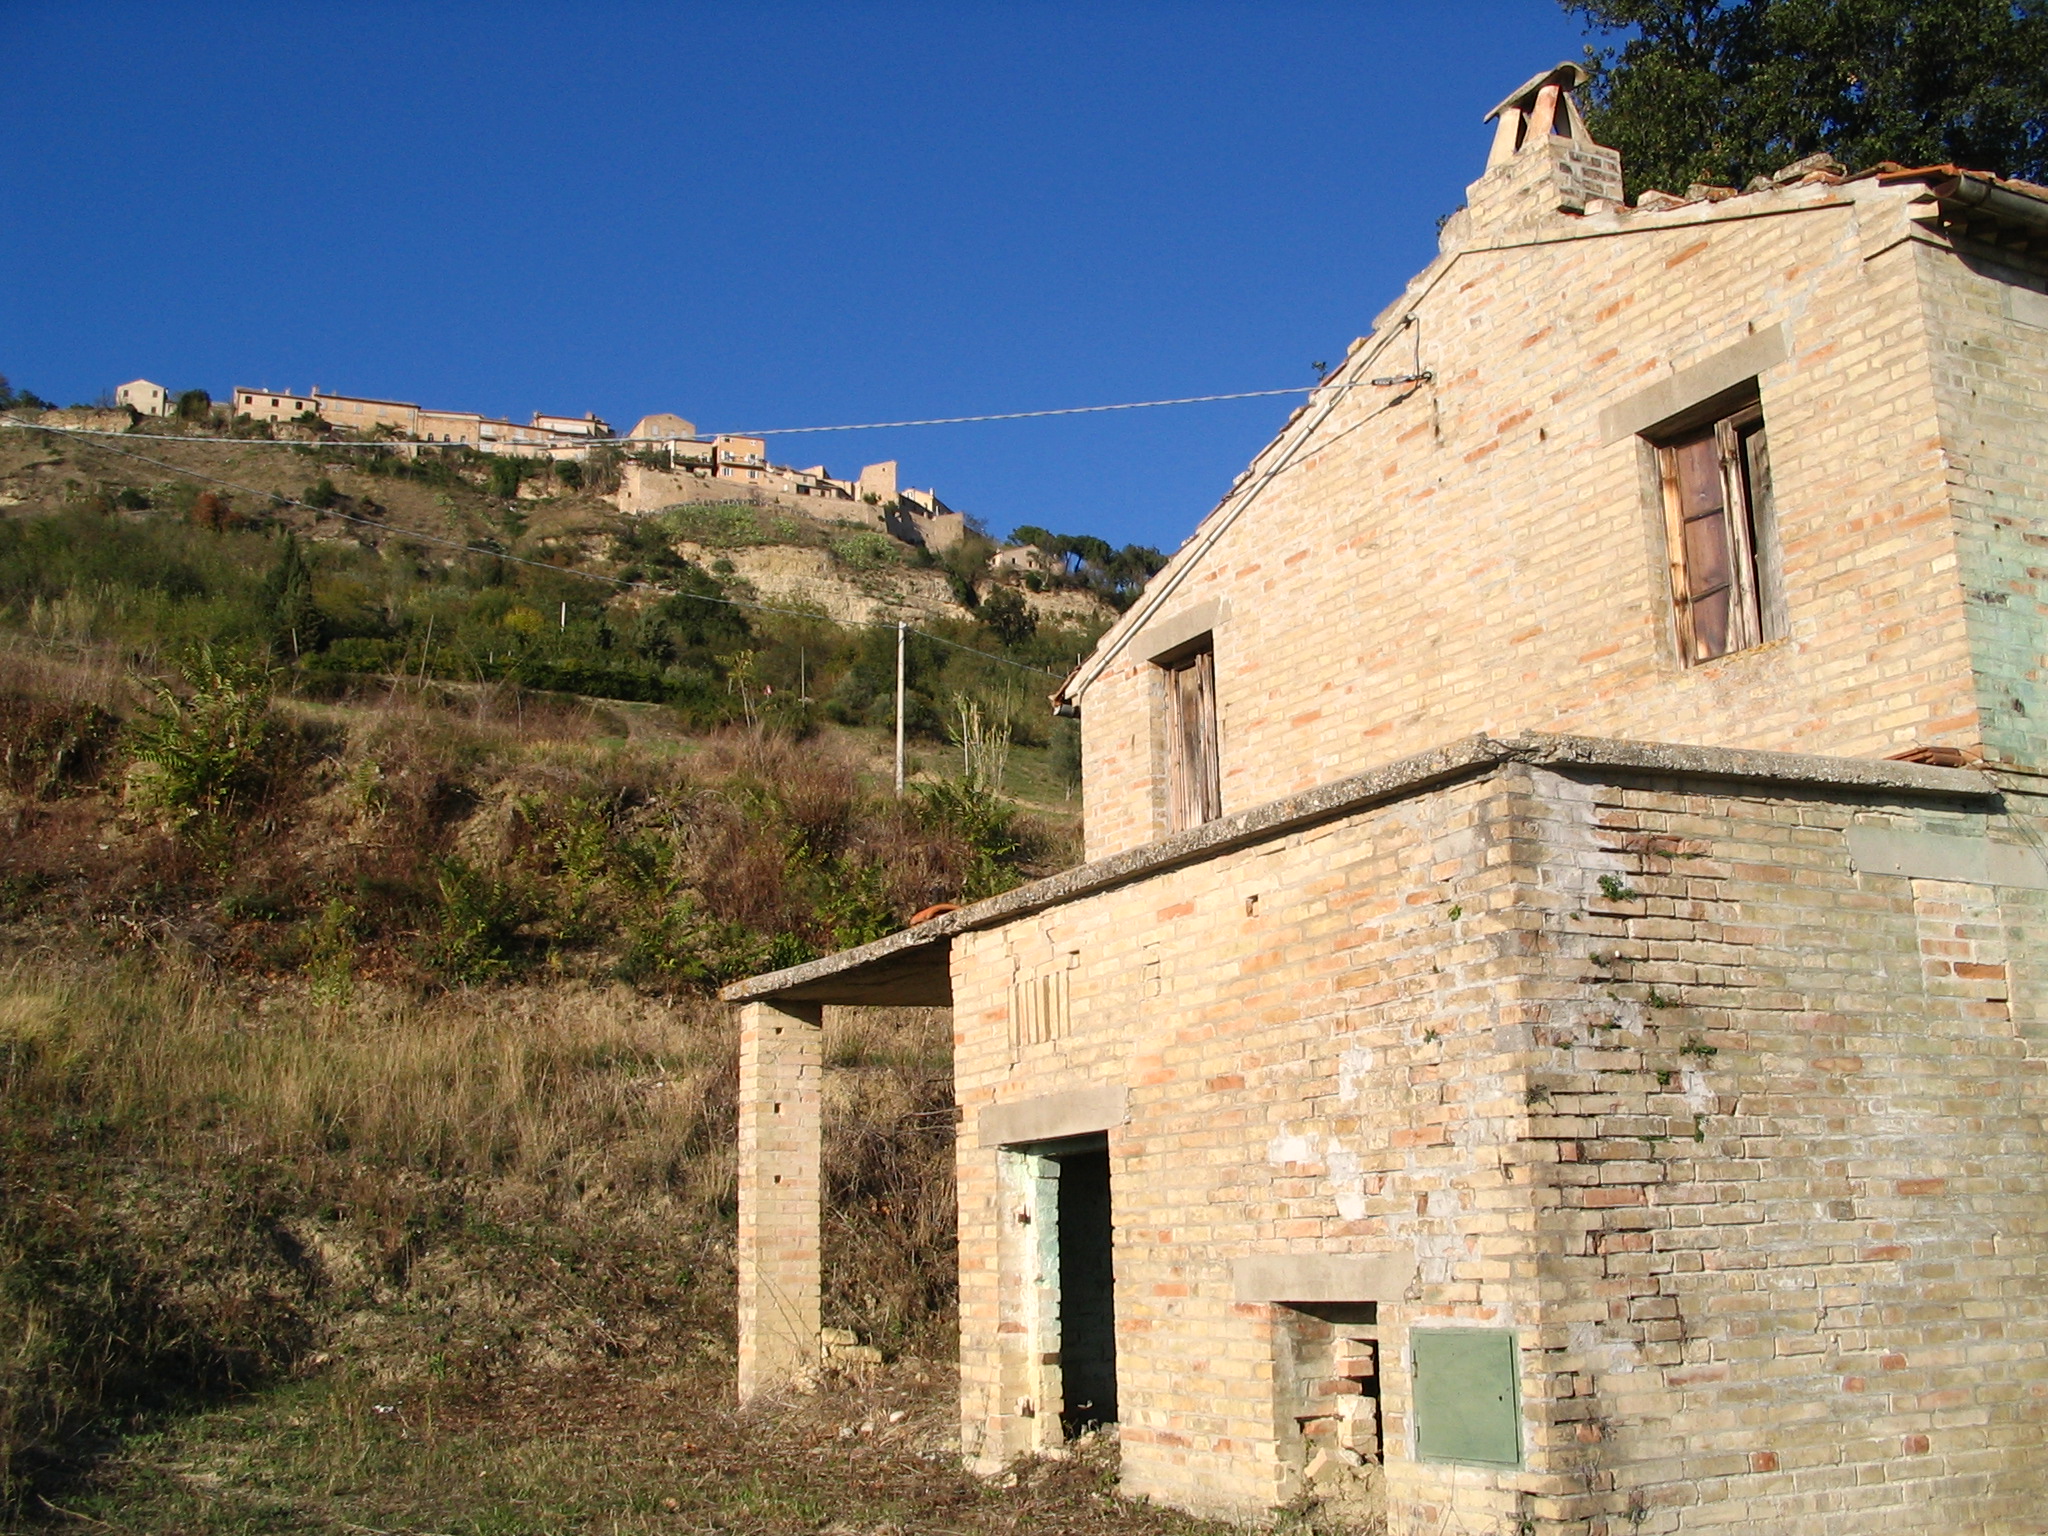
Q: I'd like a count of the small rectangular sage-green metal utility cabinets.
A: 1